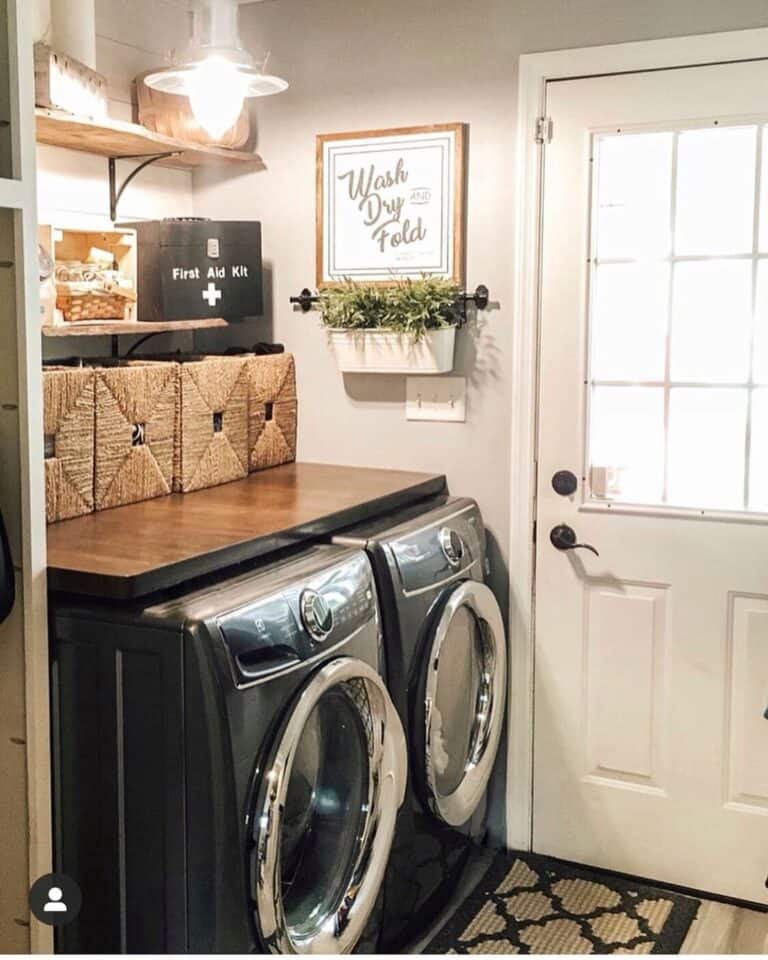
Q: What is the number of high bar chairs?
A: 0